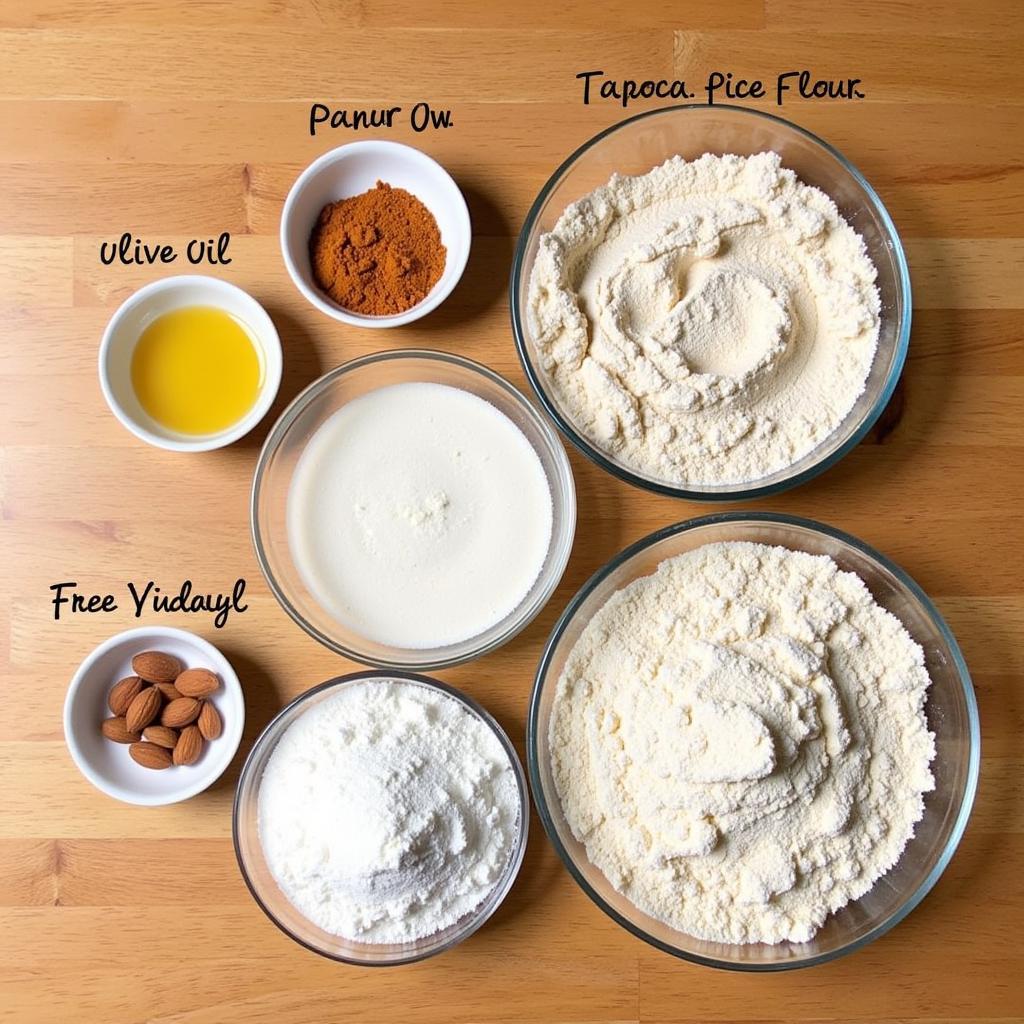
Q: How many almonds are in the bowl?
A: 11